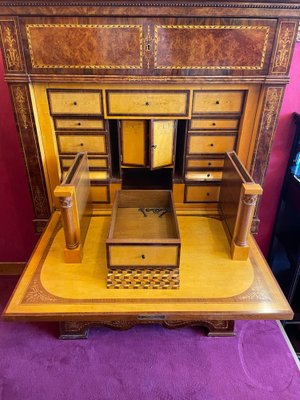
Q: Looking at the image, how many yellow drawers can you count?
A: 14